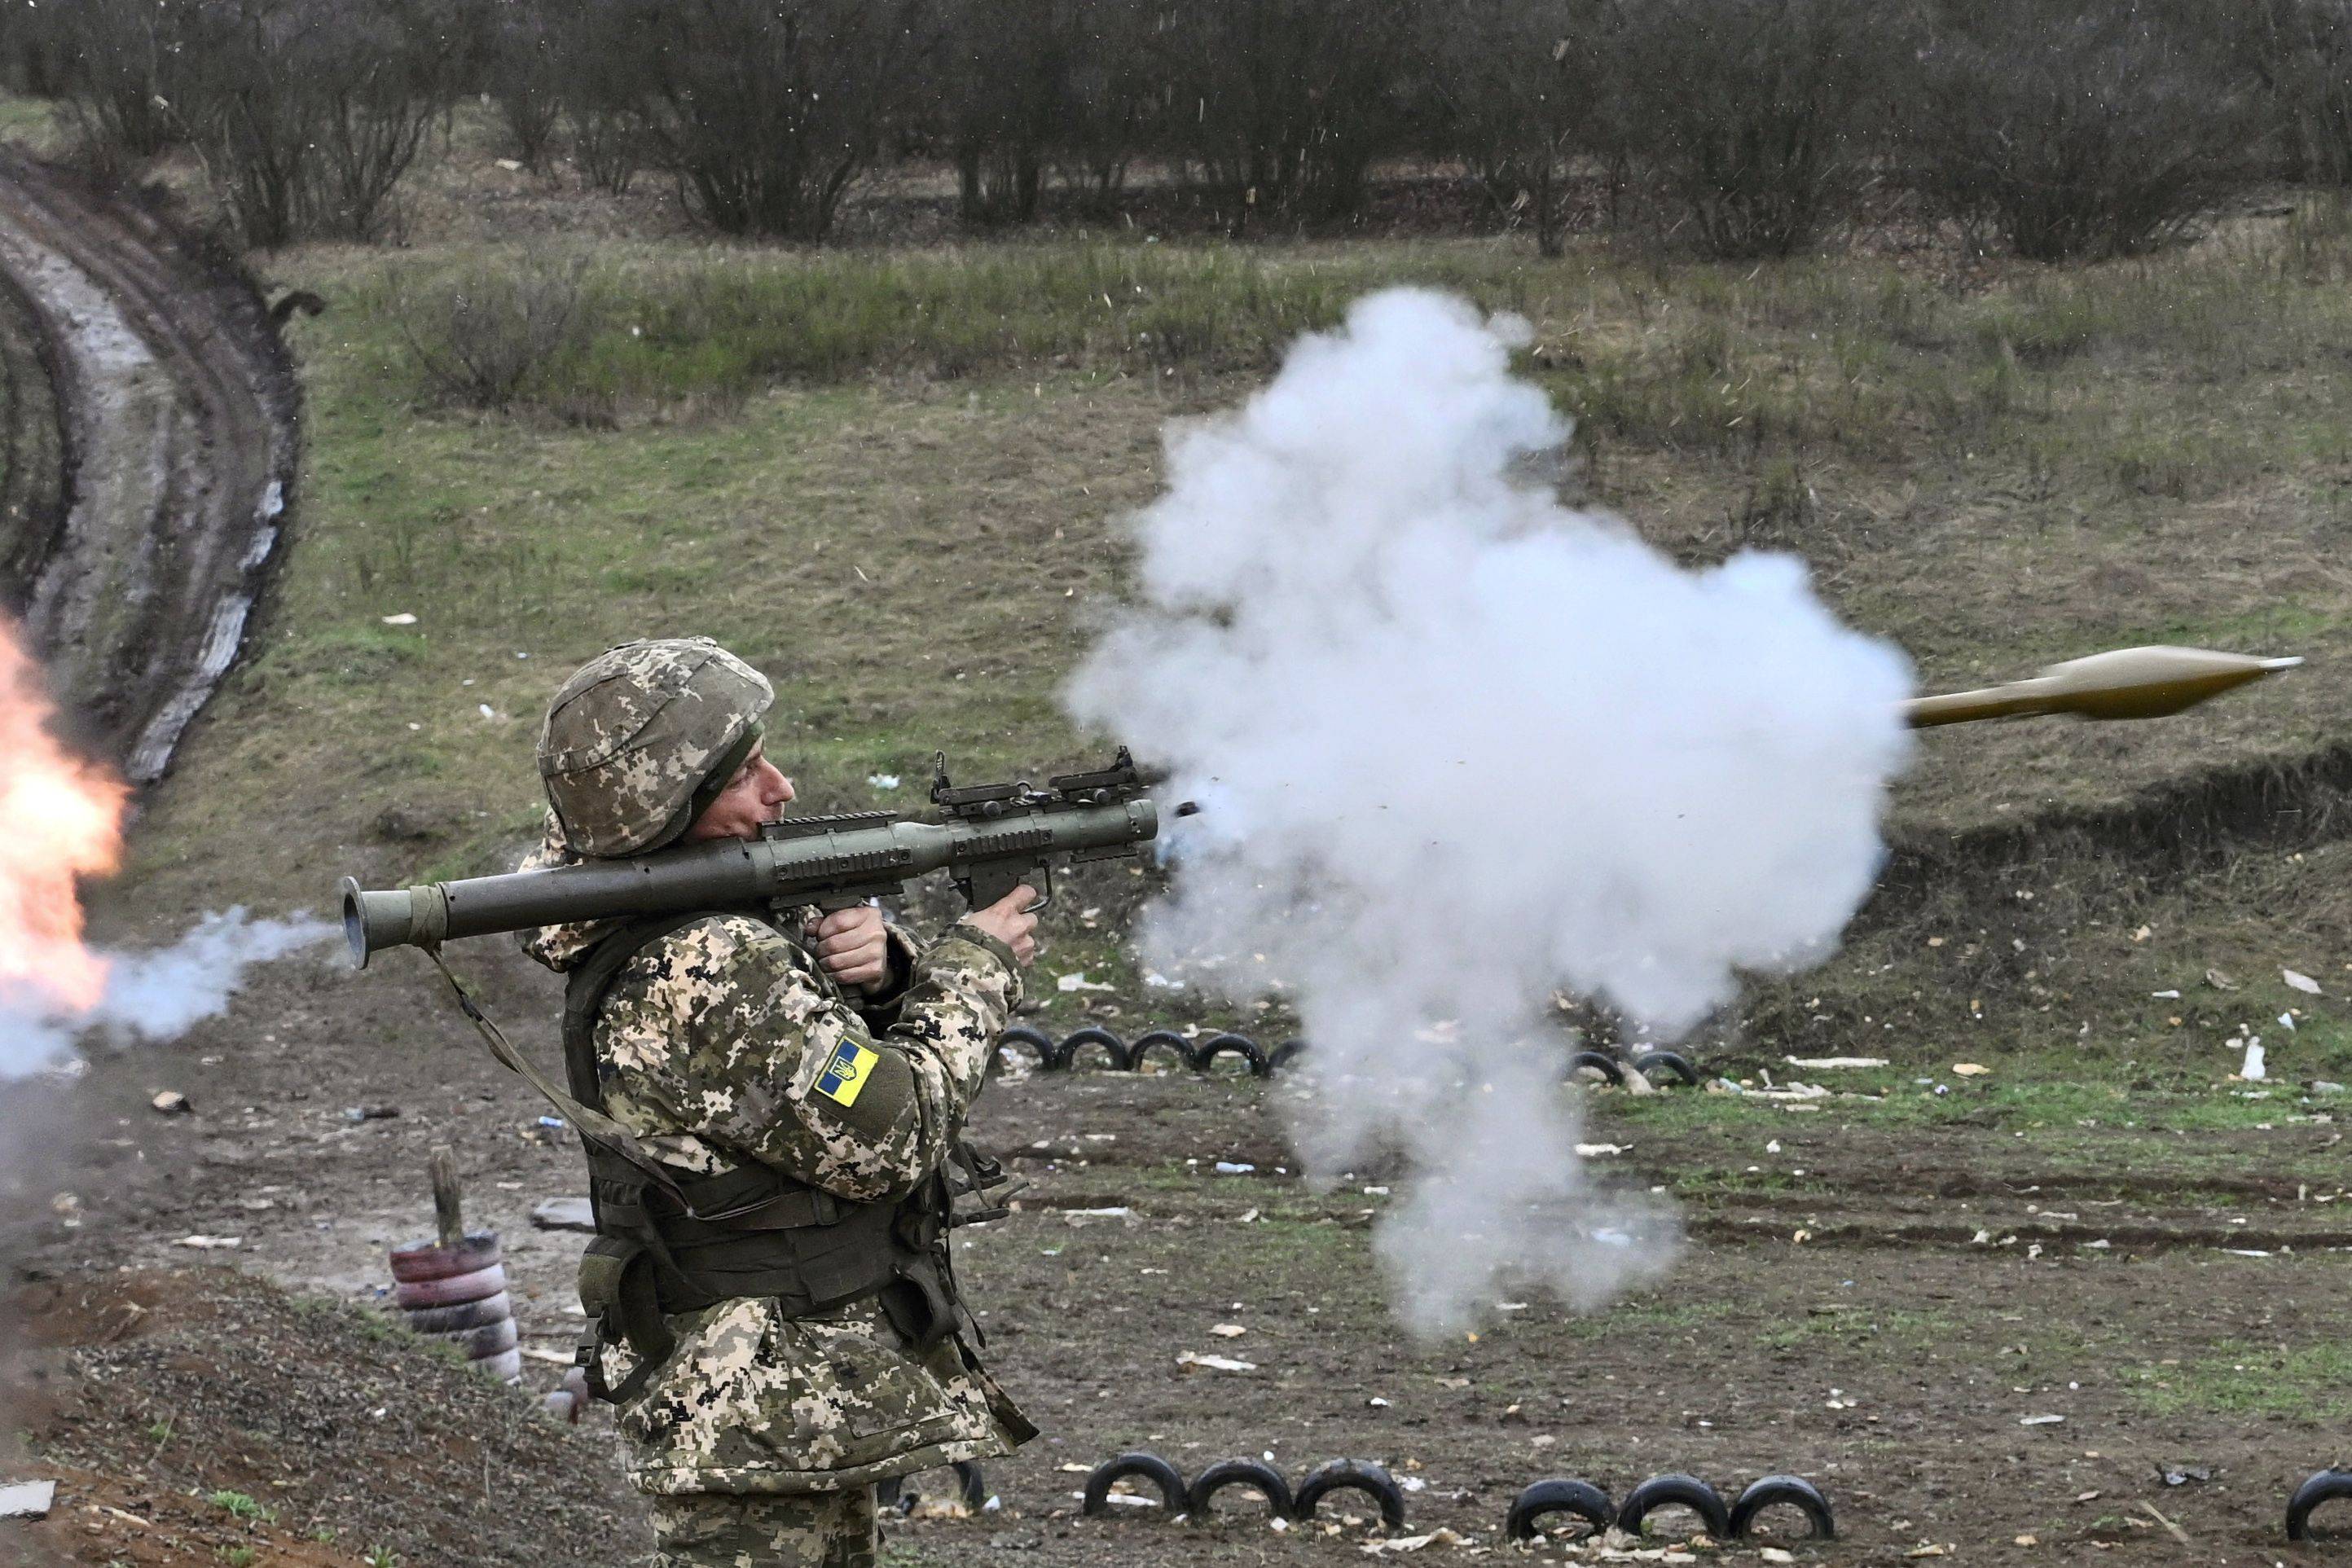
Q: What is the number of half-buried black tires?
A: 15